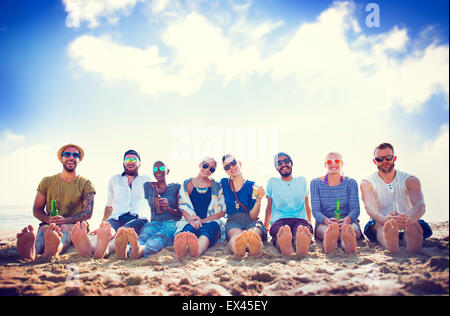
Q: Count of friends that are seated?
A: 8